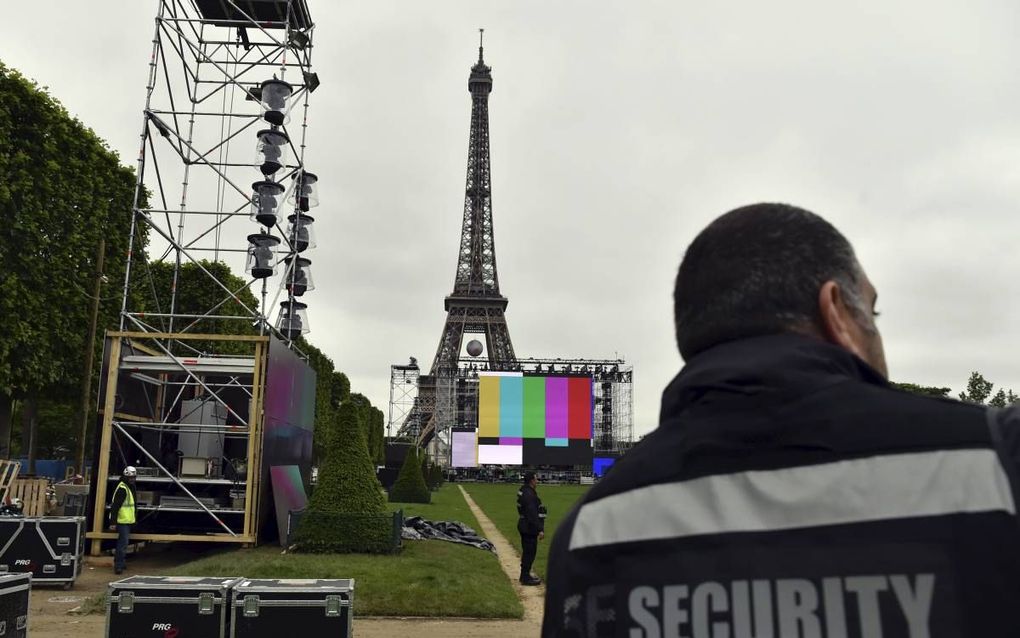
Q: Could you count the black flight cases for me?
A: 4